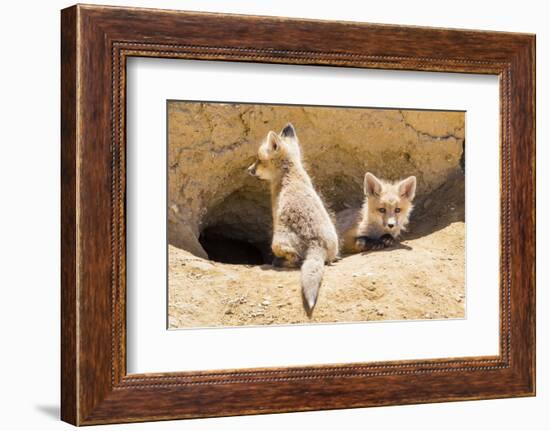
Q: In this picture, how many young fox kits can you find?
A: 2